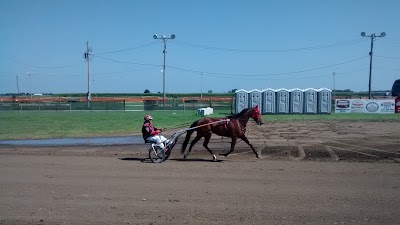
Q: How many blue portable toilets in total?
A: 7